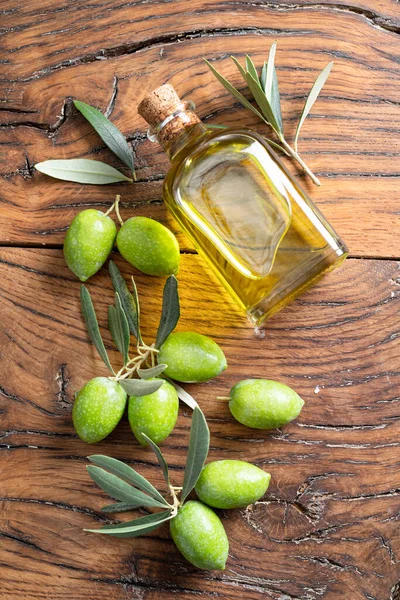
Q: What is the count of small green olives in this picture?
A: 8